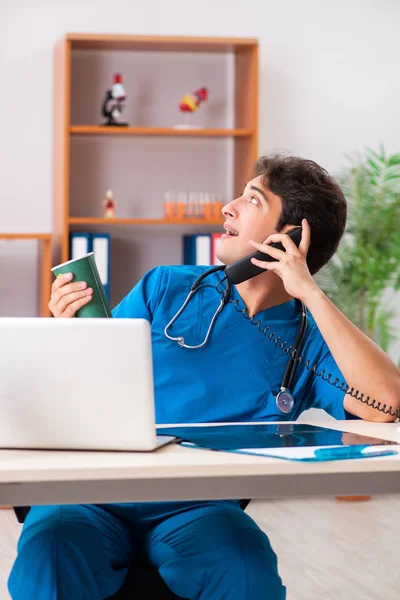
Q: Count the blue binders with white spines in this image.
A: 3